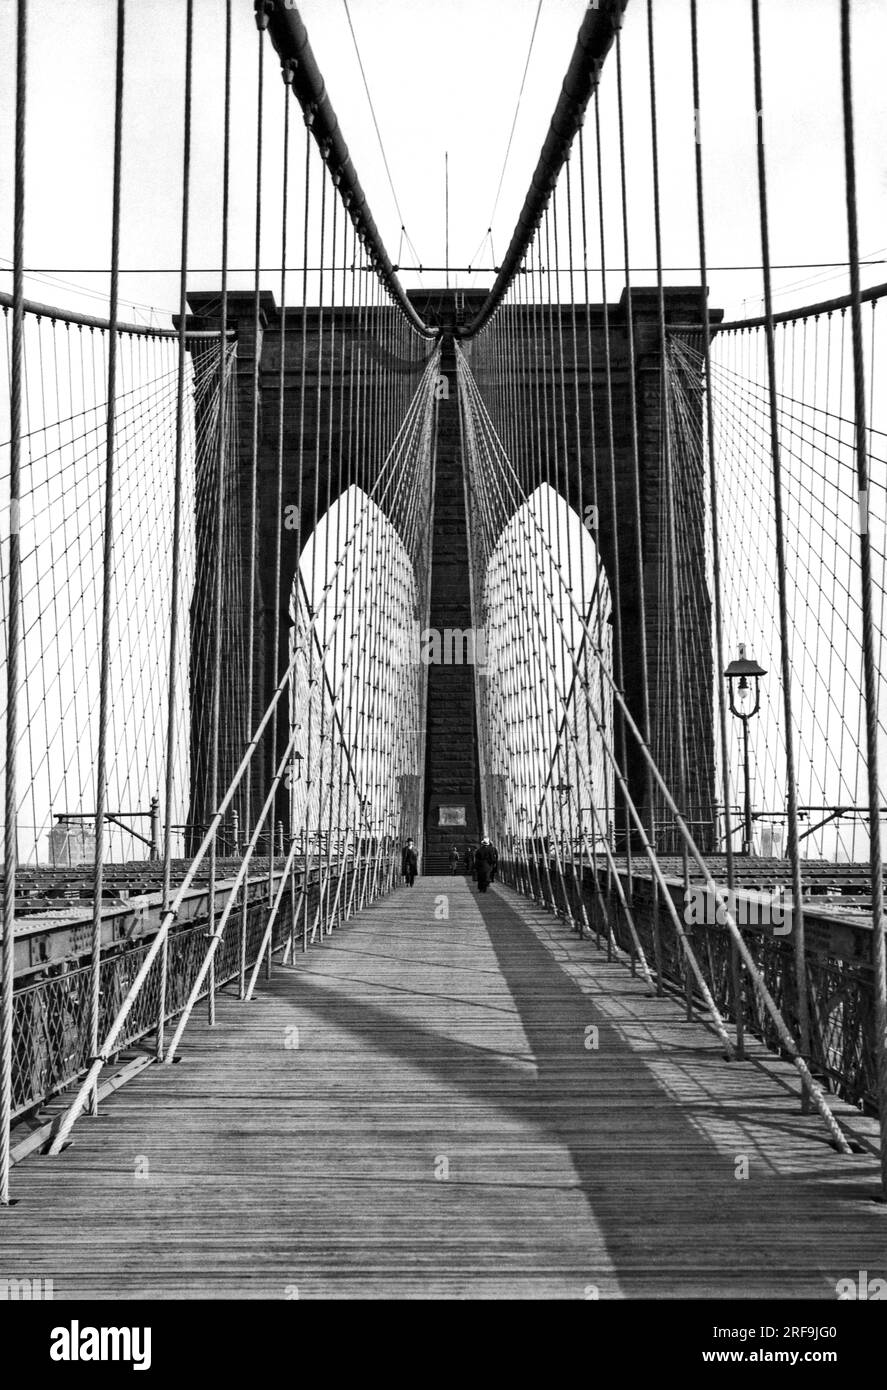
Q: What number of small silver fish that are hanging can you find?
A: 0